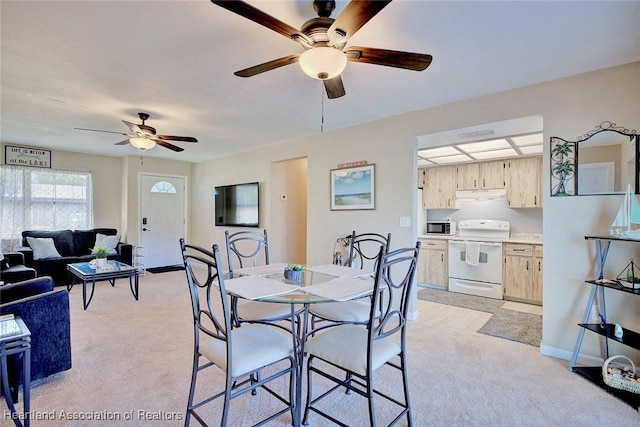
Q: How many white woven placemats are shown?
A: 4